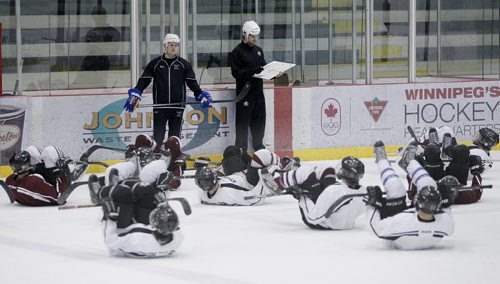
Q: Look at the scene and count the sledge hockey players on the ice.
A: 0